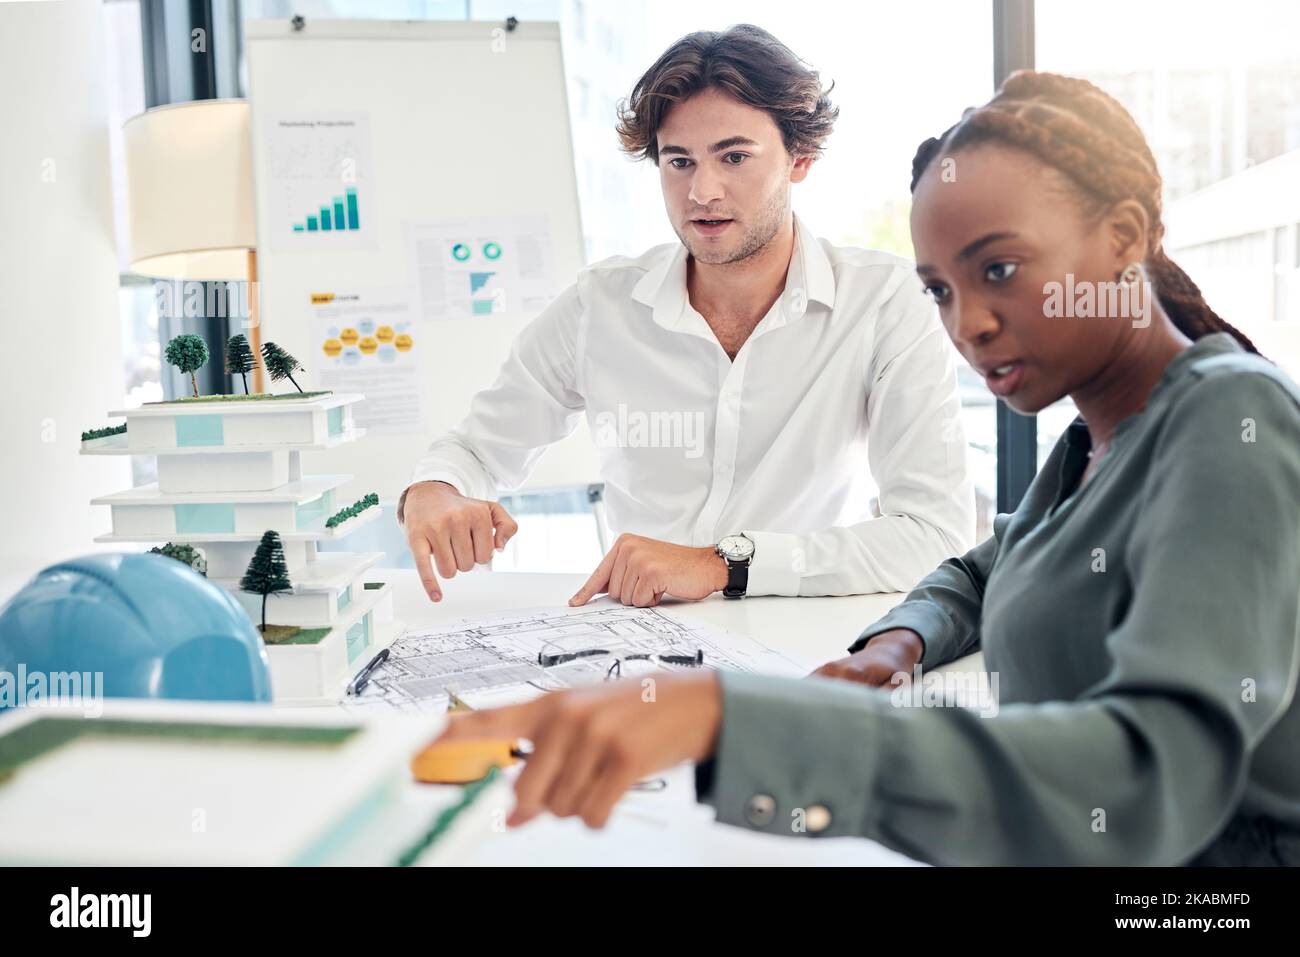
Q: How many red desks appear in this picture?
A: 0